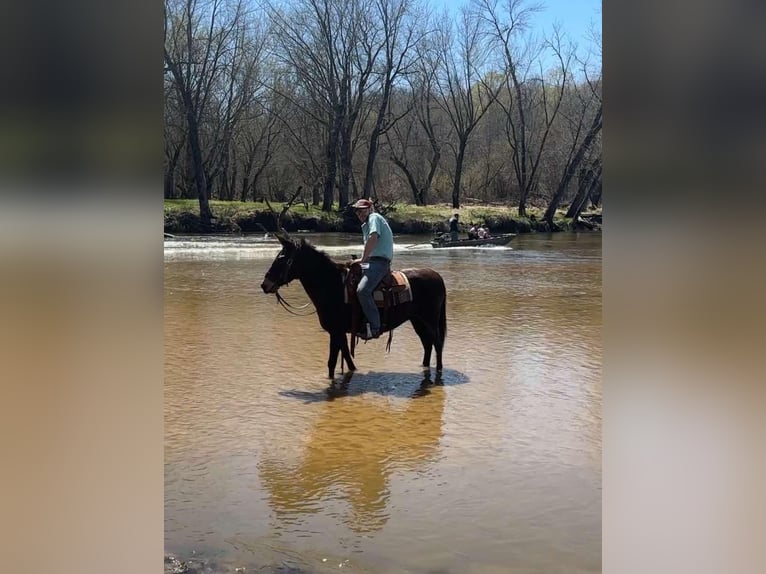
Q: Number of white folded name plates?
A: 0